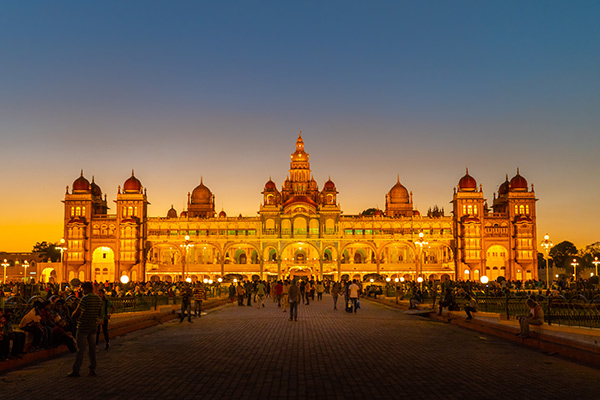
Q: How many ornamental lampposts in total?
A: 8